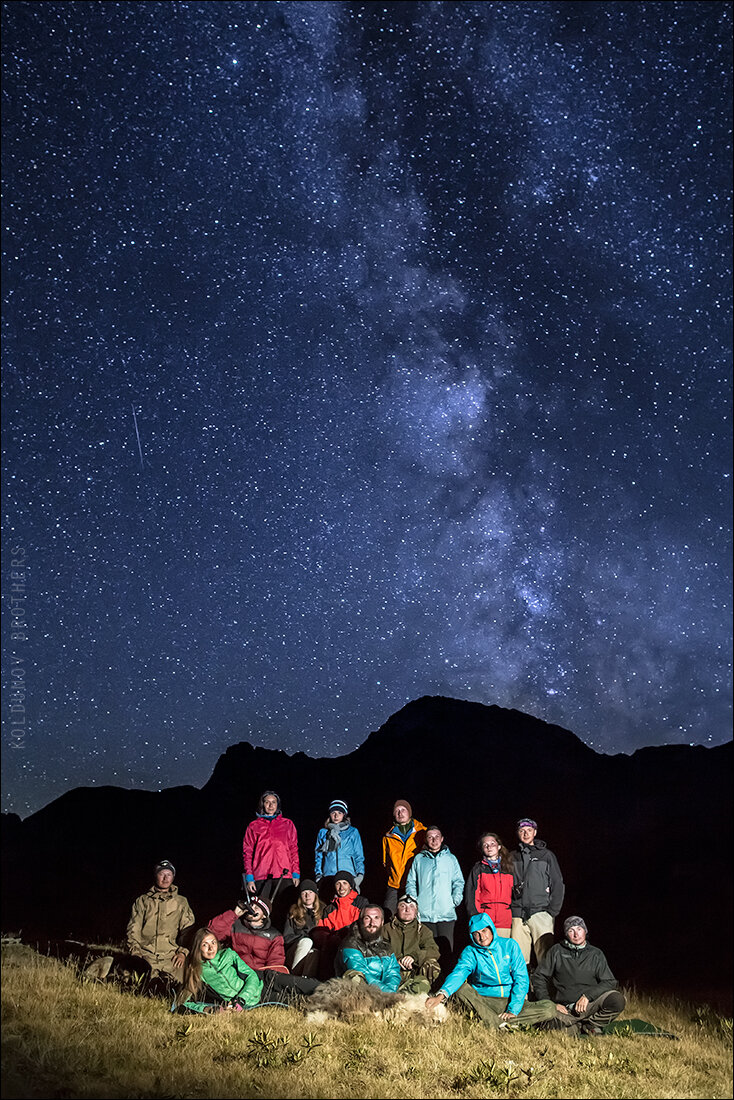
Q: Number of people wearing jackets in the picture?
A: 15